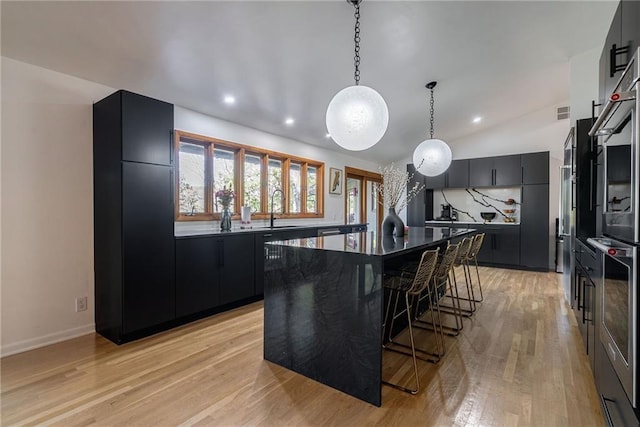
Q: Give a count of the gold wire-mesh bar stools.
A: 4